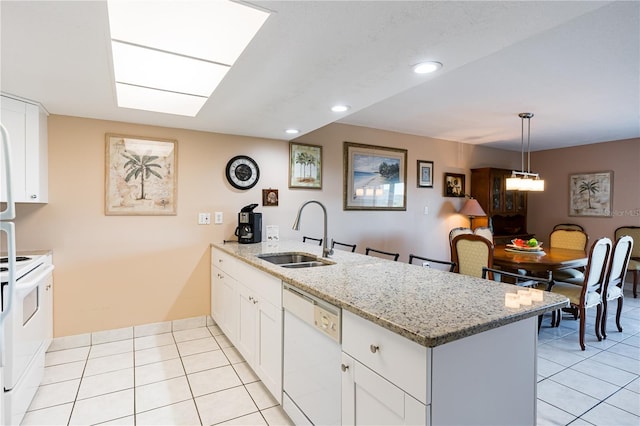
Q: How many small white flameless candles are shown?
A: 3